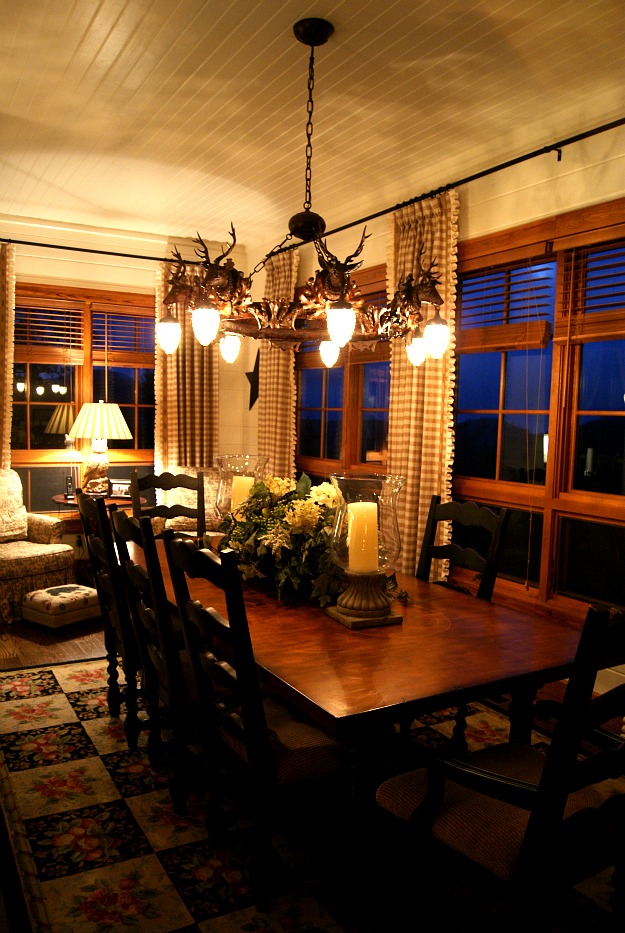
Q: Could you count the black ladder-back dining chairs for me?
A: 6